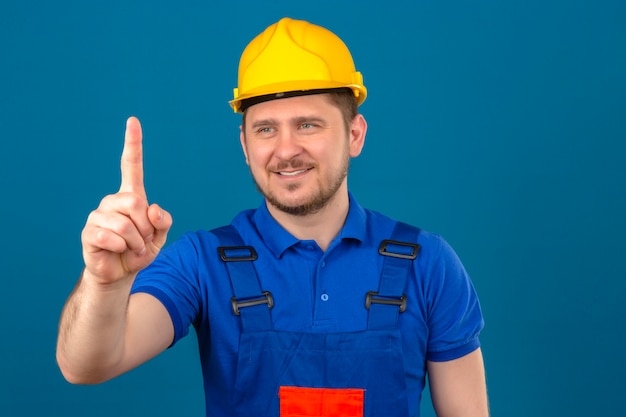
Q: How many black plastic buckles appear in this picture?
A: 4